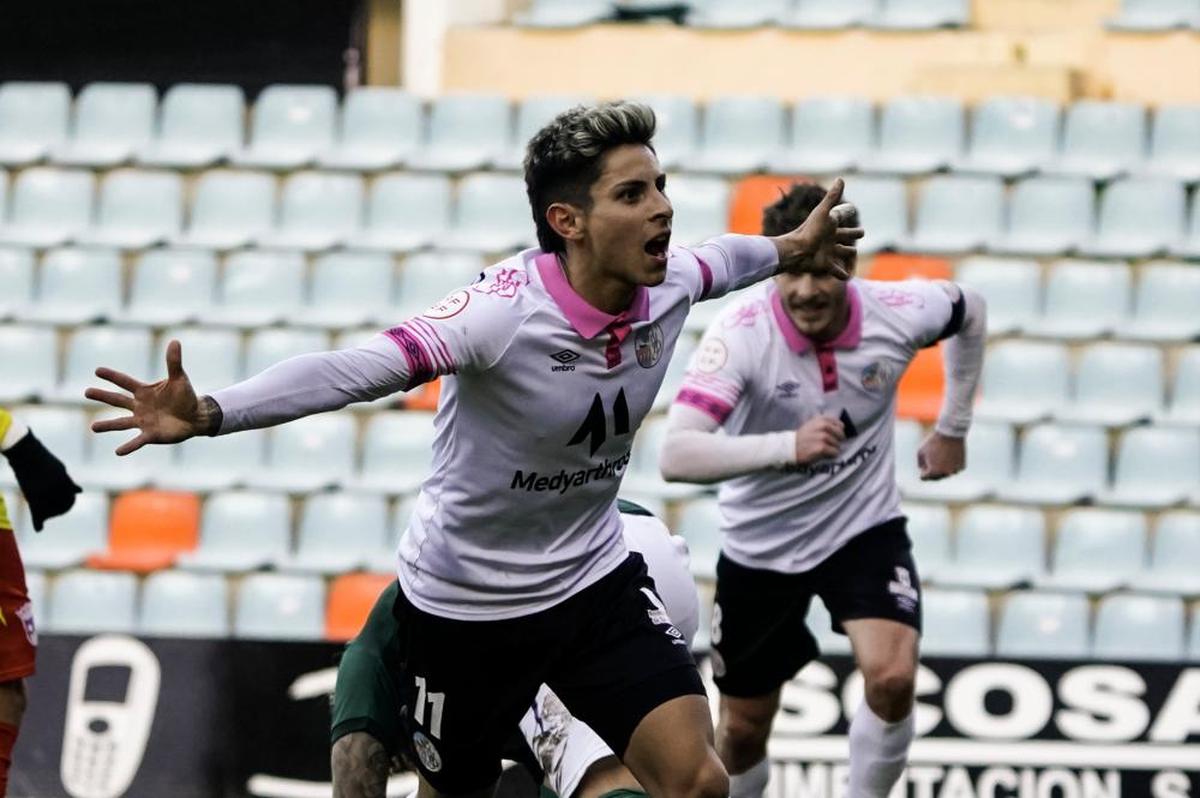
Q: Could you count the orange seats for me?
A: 6